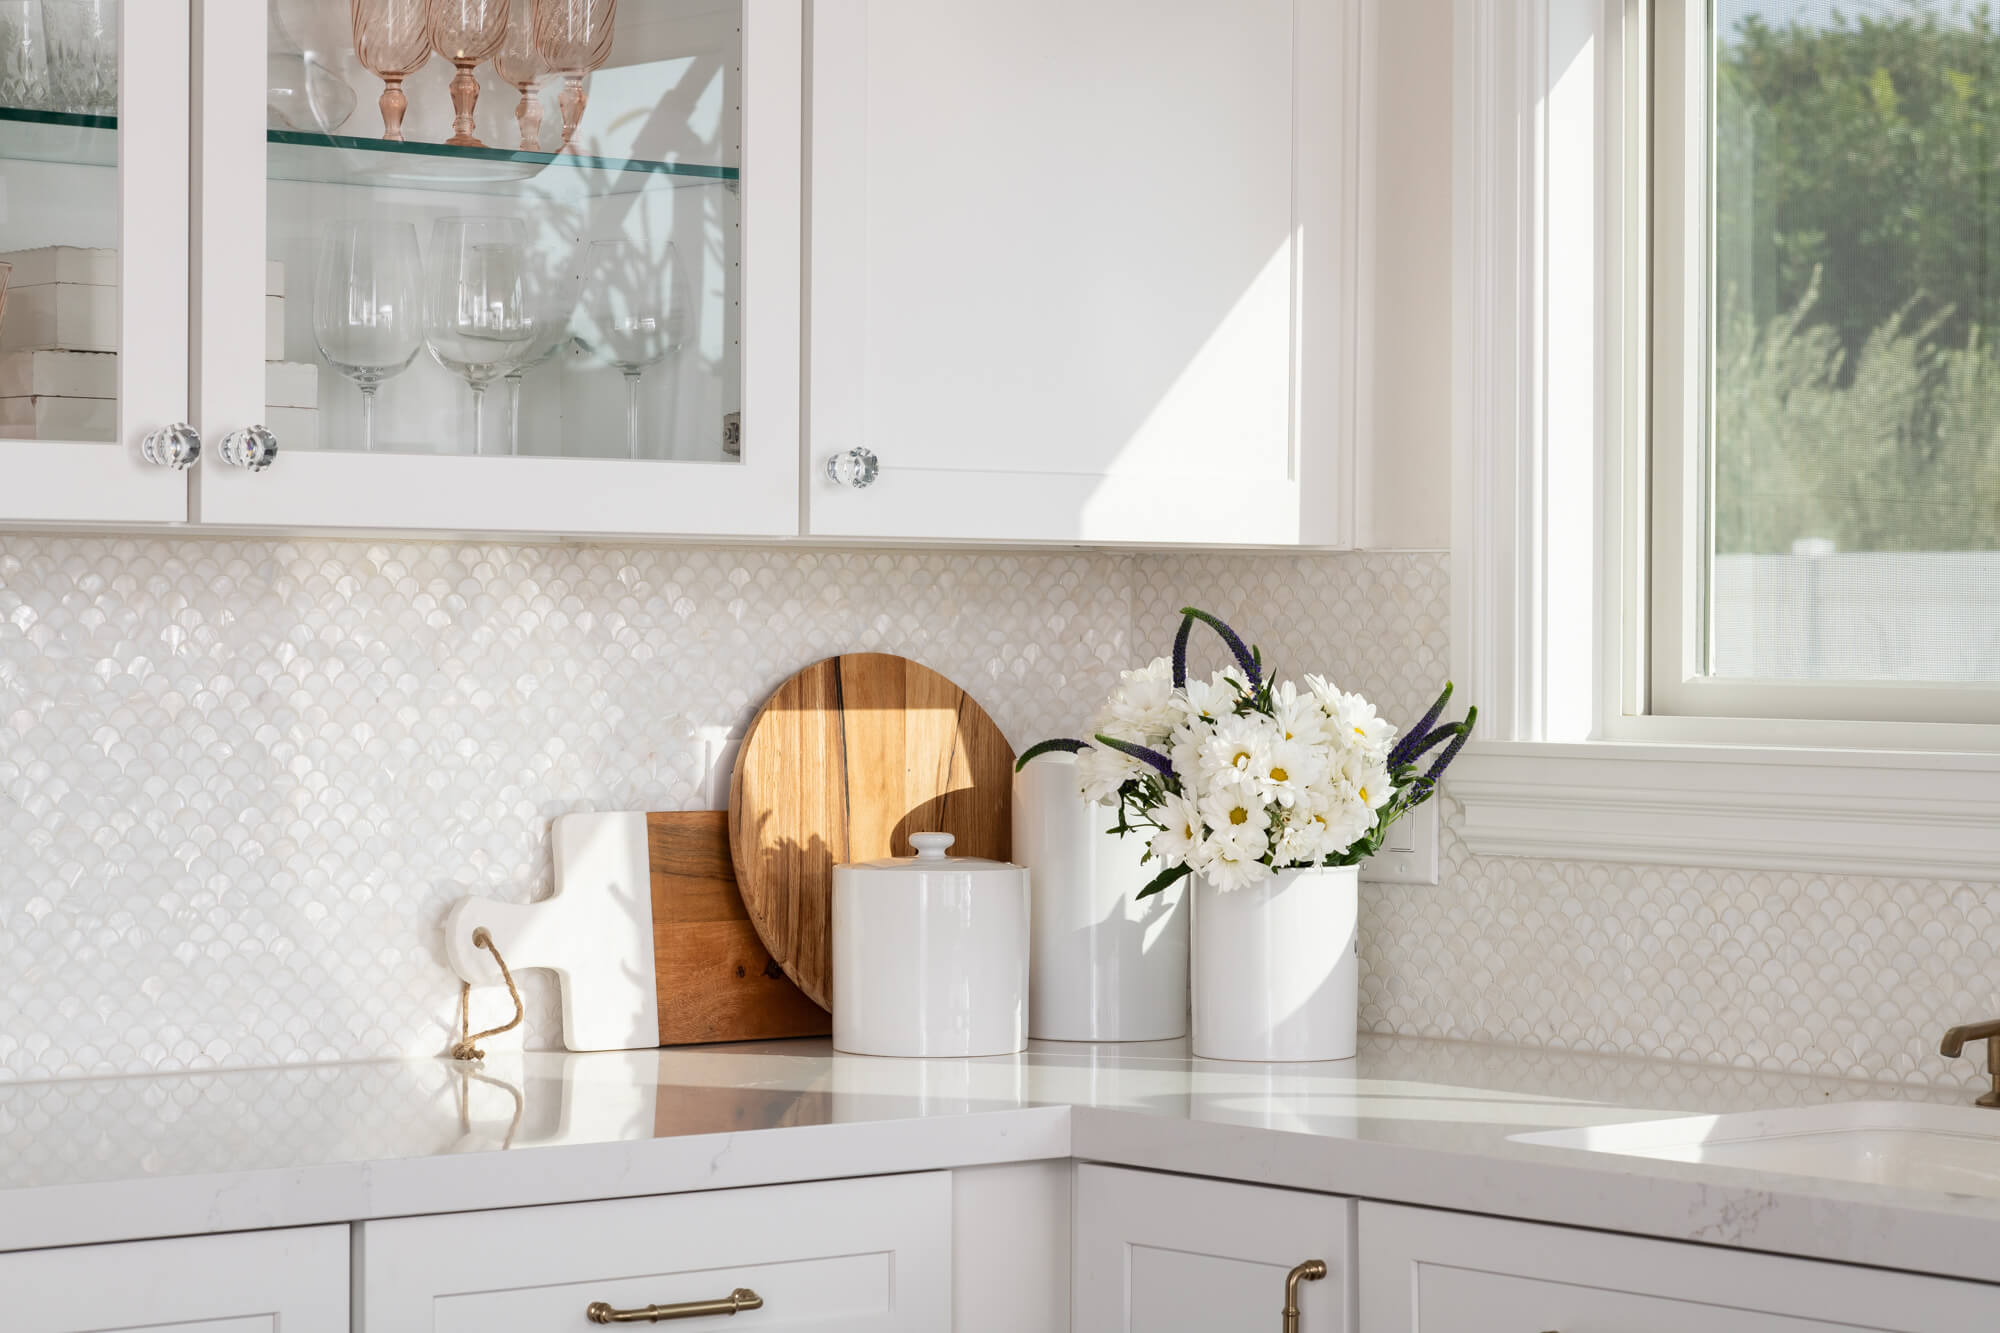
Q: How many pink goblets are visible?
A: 4